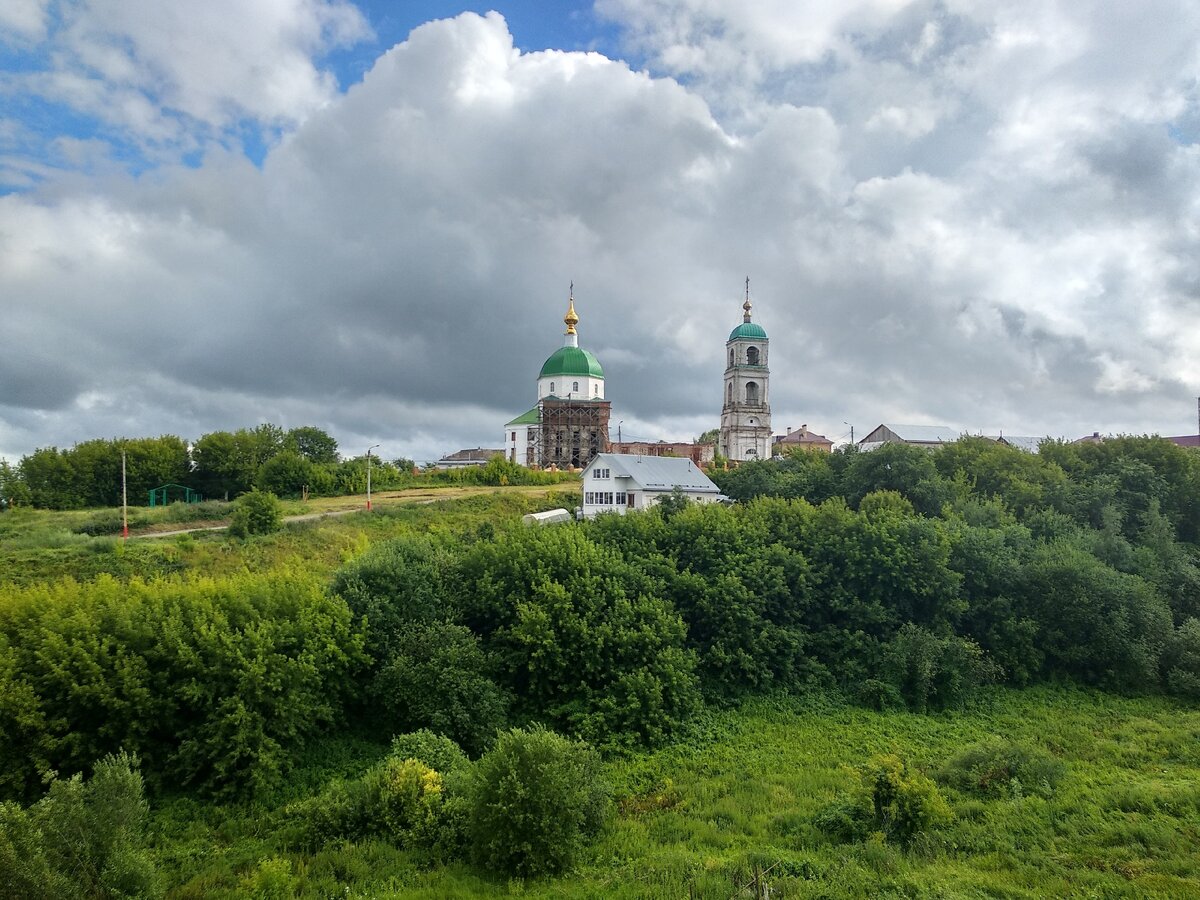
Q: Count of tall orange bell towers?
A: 0